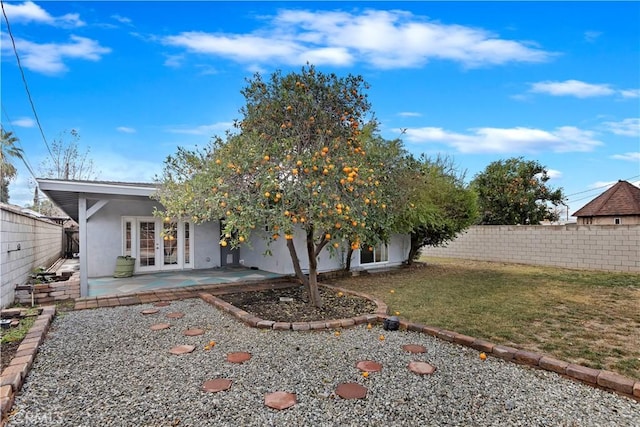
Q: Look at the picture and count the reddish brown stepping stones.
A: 13